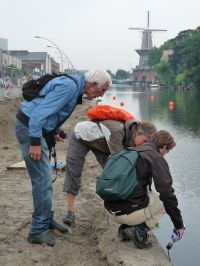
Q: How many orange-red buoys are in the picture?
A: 4